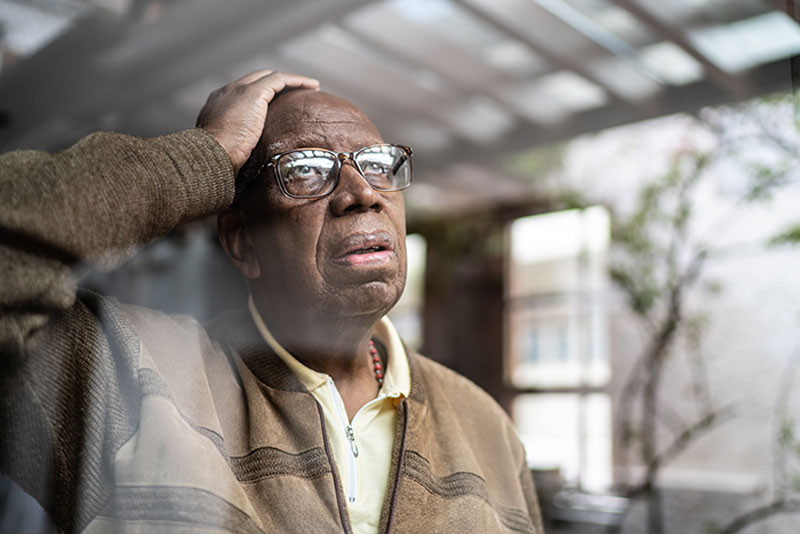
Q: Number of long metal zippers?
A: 1